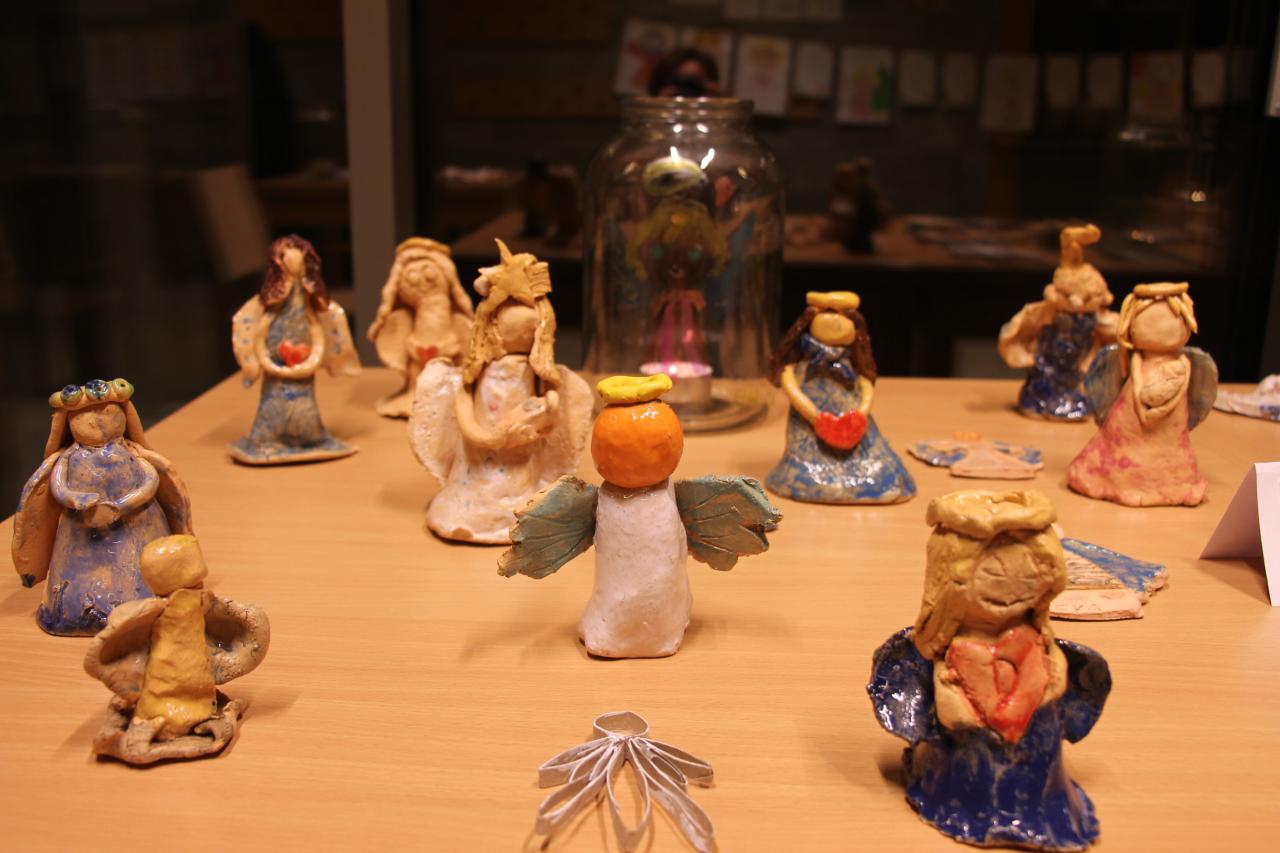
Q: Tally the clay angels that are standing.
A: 10